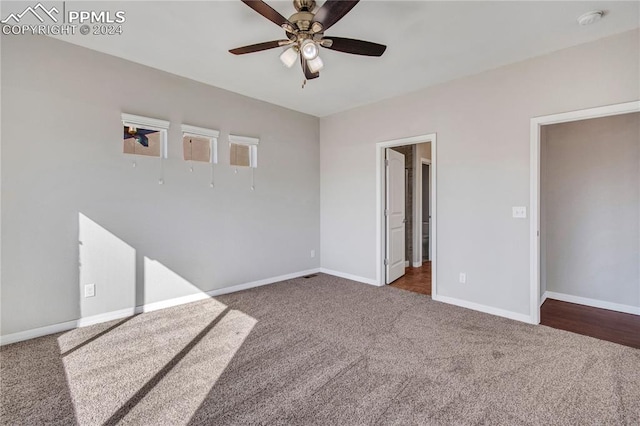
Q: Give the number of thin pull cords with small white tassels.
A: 6